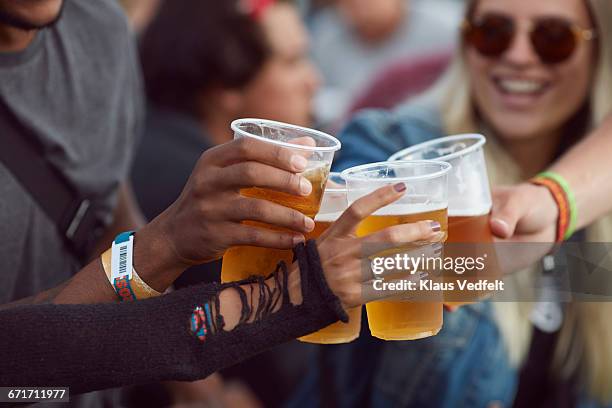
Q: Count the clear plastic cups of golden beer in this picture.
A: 4